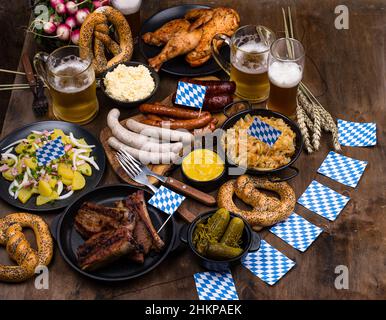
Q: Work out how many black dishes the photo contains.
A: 7